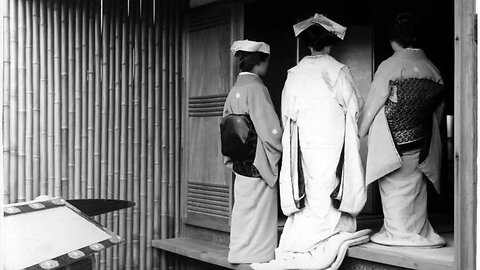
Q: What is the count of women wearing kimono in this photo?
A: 3